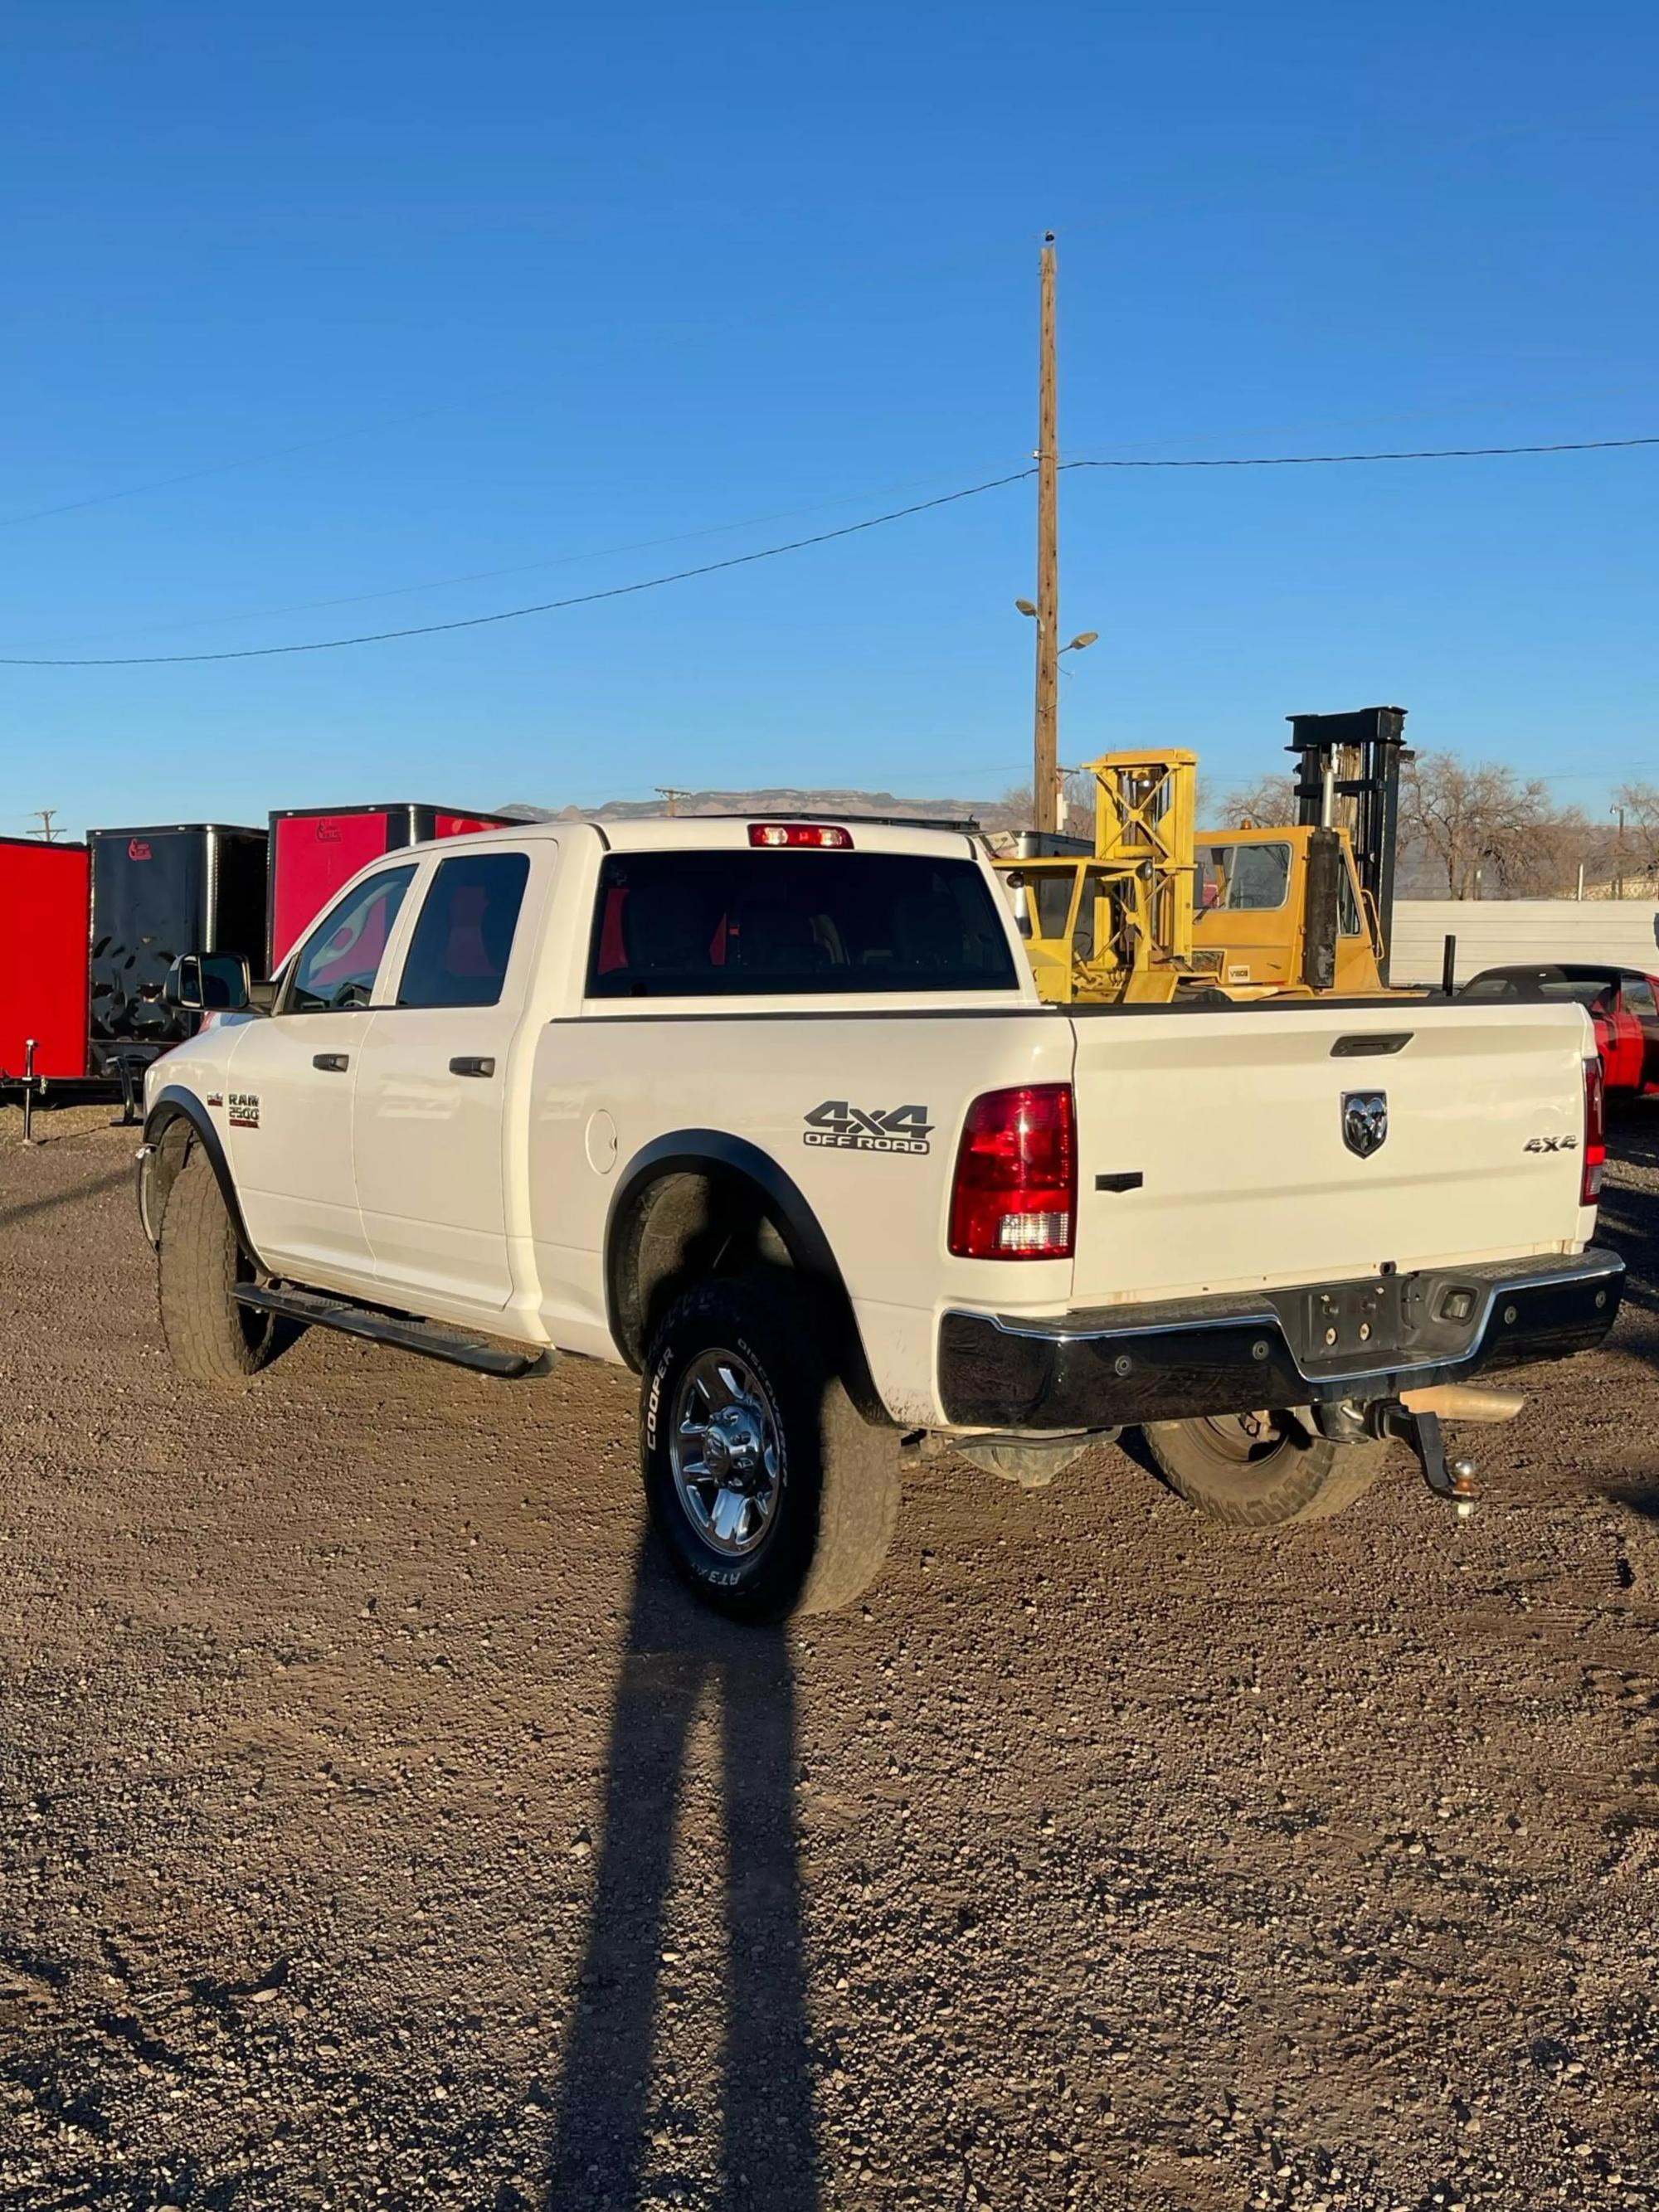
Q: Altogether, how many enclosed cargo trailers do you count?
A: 3